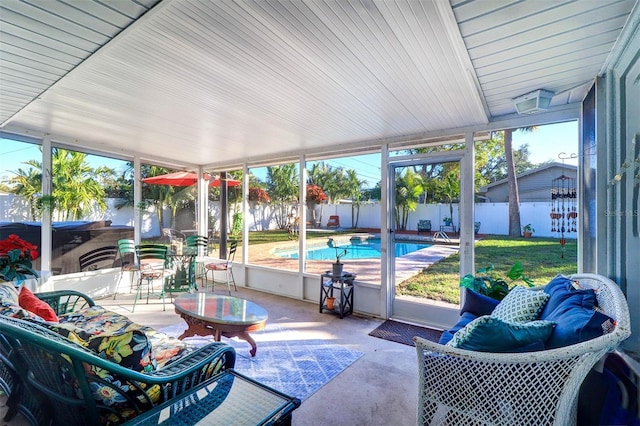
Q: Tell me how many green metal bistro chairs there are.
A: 4